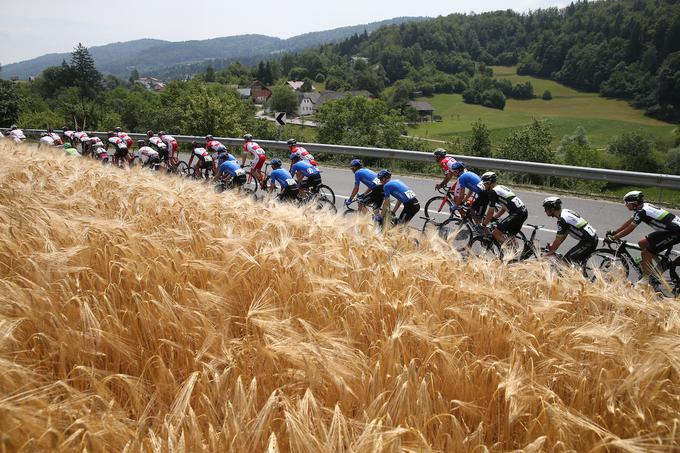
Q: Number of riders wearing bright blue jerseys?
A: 7